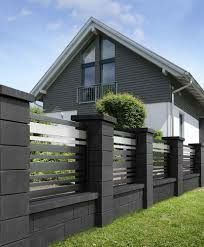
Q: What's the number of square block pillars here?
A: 5